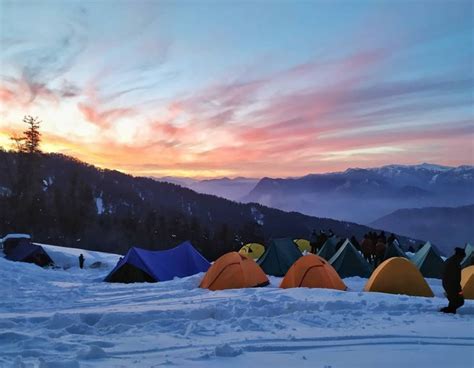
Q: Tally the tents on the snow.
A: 14